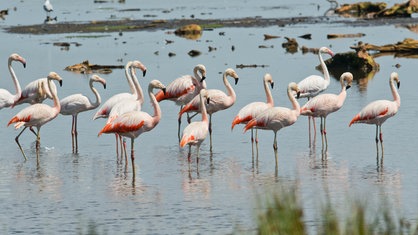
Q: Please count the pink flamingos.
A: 15